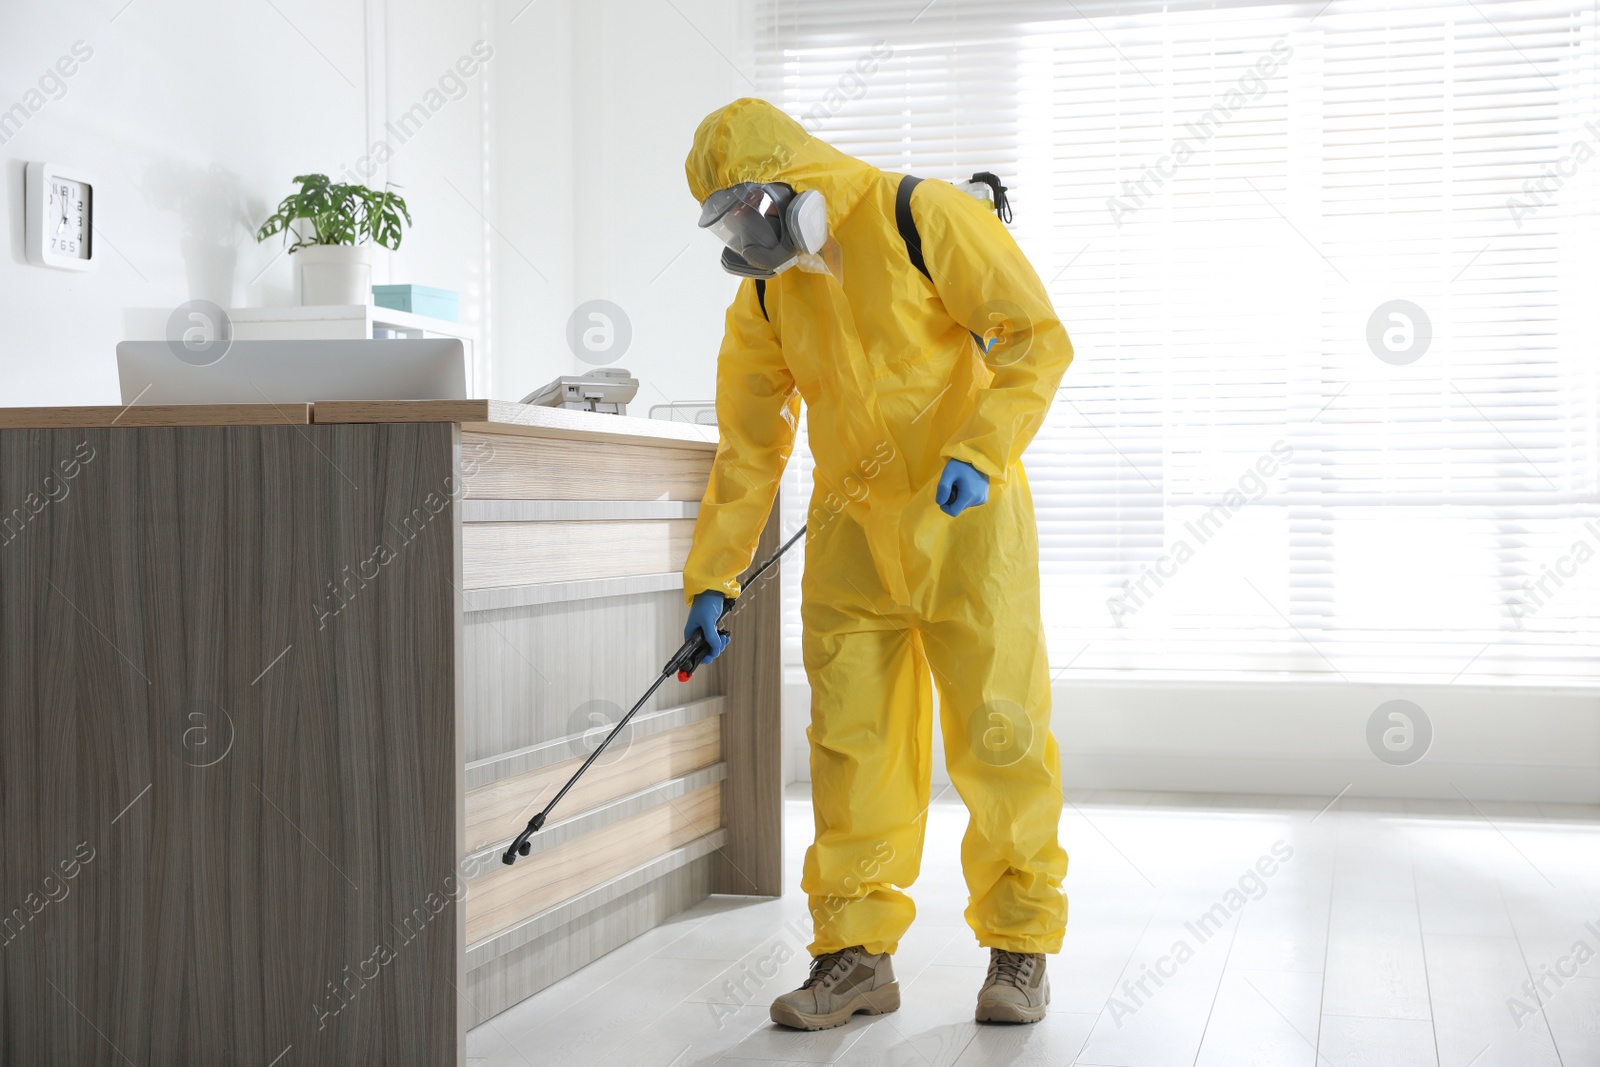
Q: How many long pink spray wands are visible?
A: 0